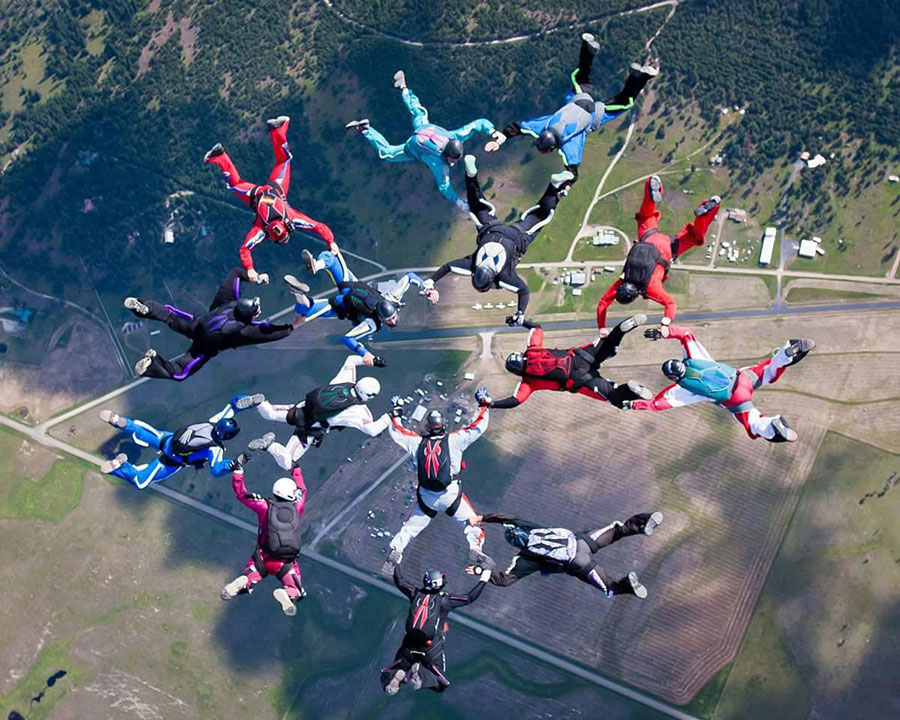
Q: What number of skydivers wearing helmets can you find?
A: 15